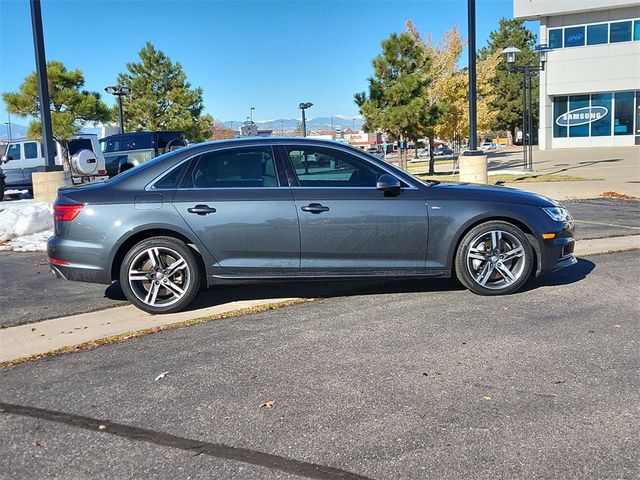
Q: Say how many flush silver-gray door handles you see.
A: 2